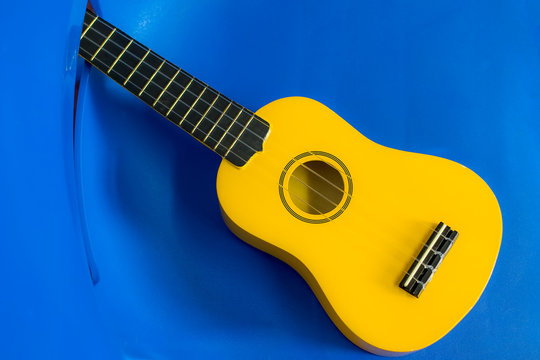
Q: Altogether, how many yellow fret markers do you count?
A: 12